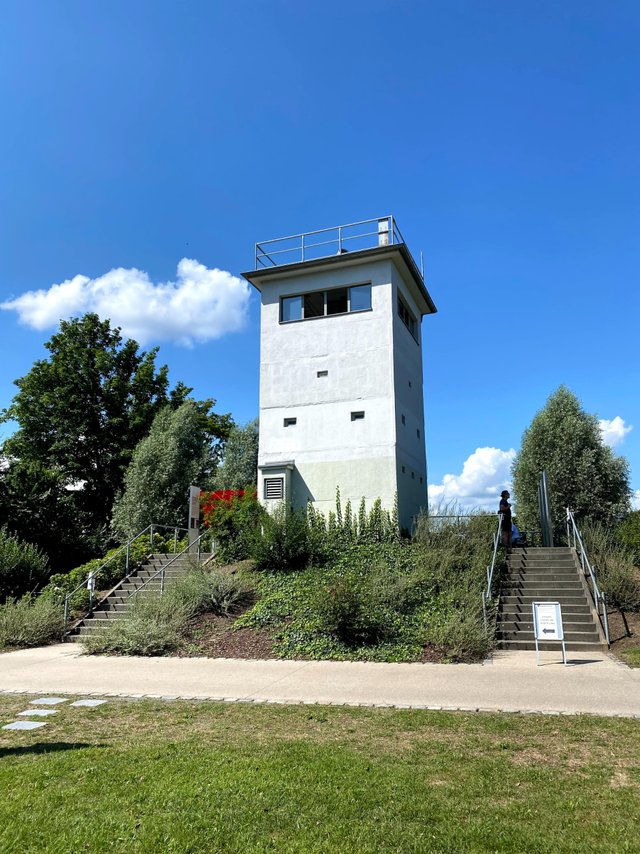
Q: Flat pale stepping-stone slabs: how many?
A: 4